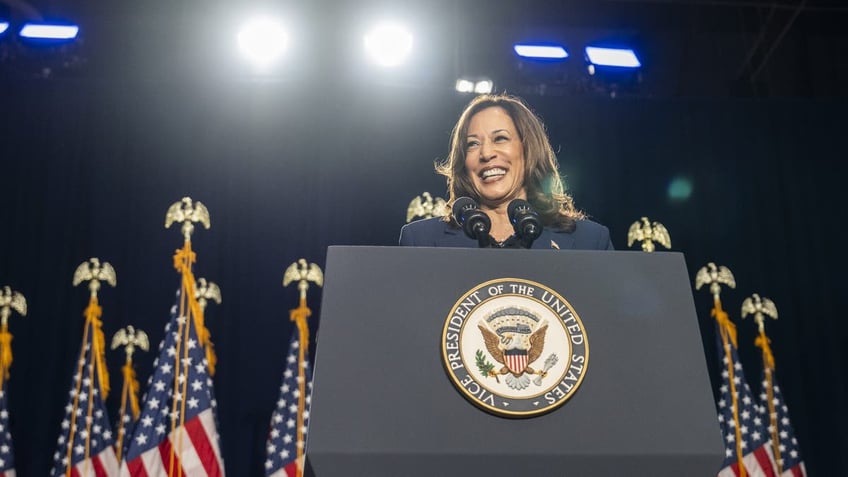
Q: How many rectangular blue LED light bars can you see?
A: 4